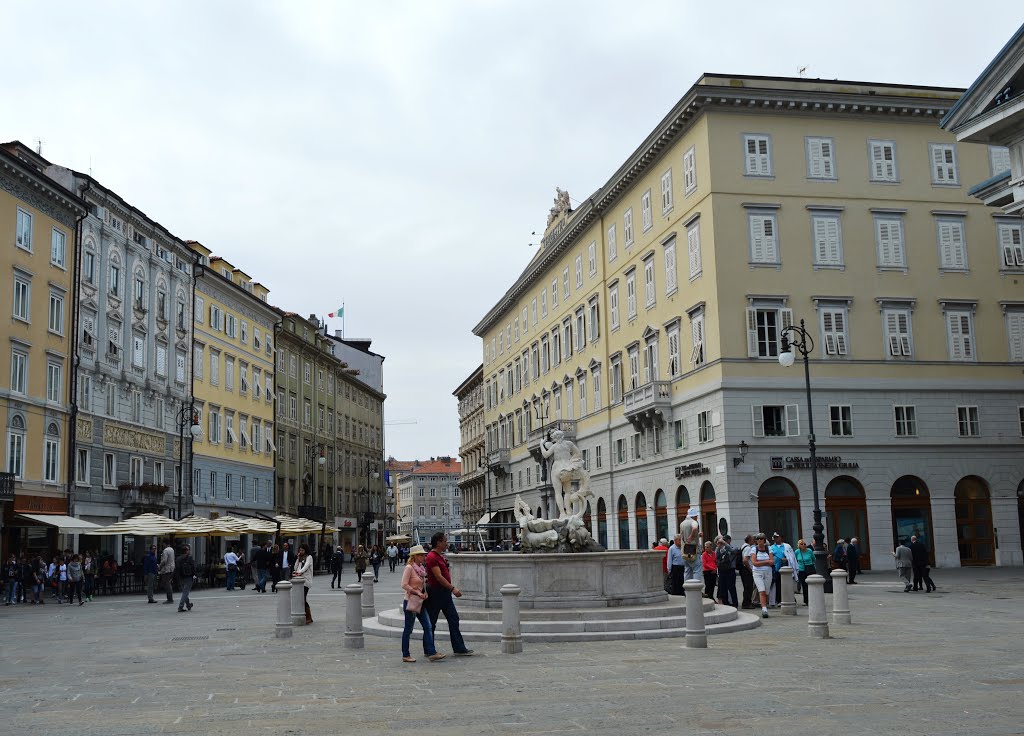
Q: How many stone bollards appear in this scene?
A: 9